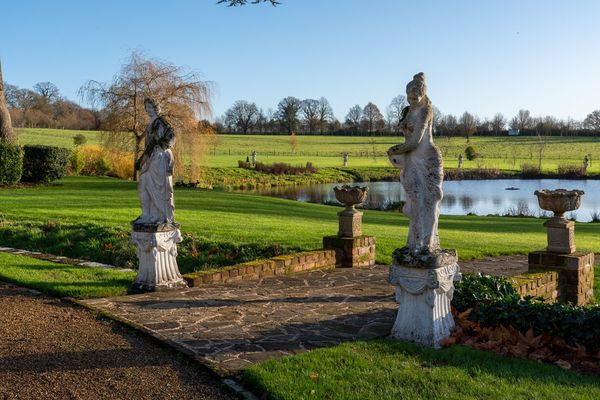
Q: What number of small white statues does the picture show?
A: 4